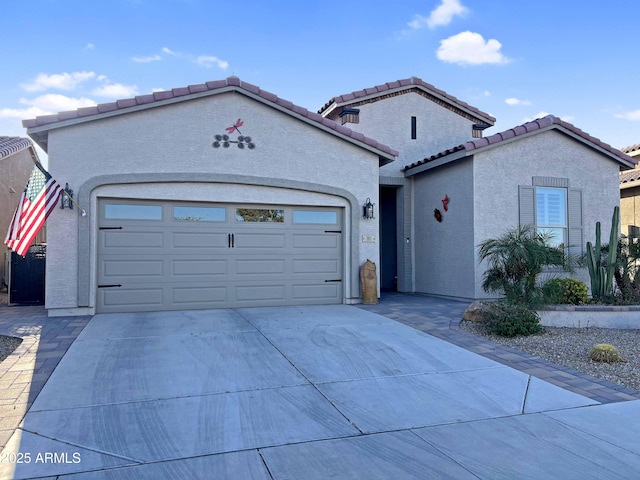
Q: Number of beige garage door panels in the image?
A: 12